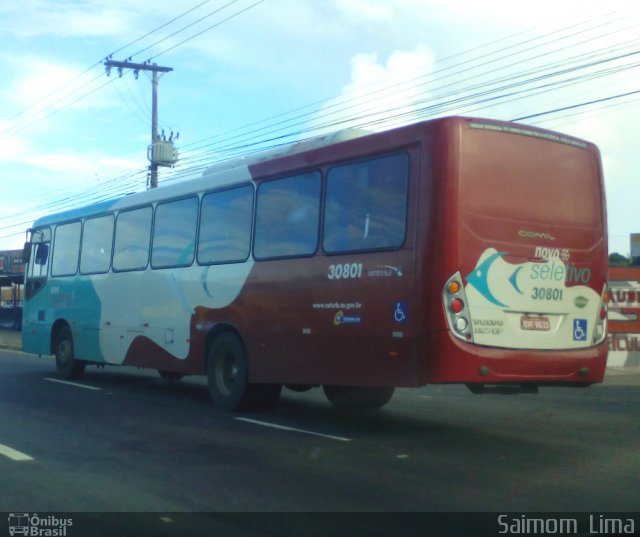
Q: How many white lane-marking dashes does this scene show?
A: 3